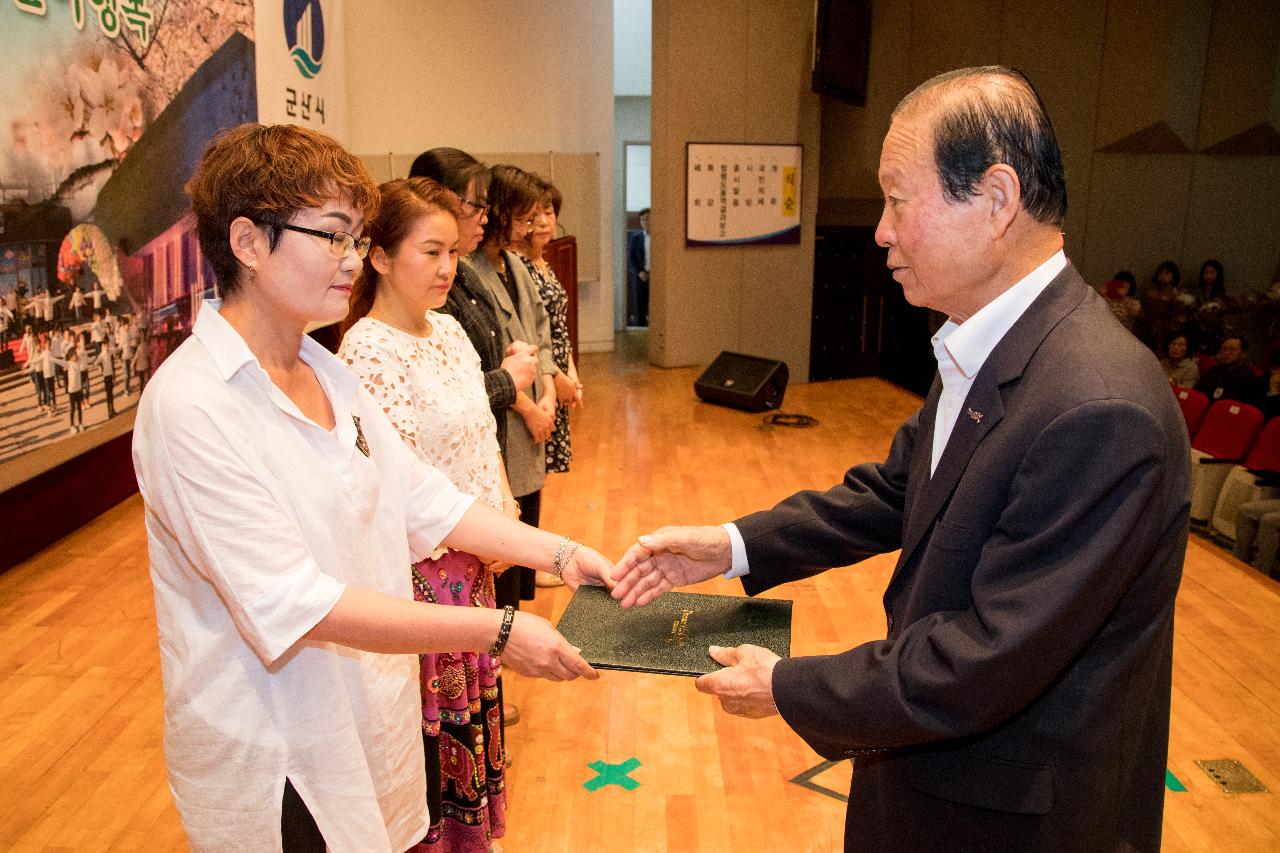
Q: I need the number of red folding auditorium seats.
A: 3